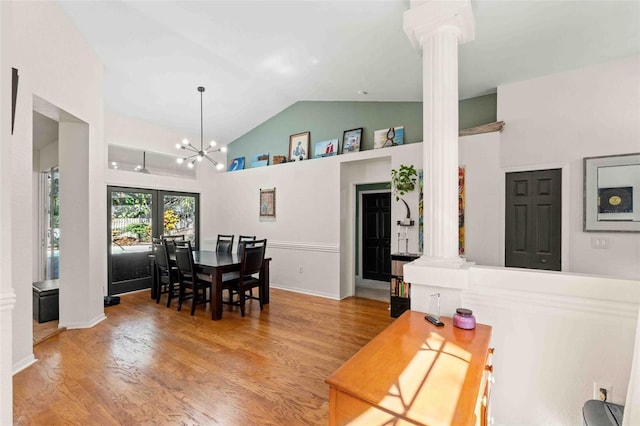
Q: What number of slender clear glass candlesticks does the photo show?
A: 2